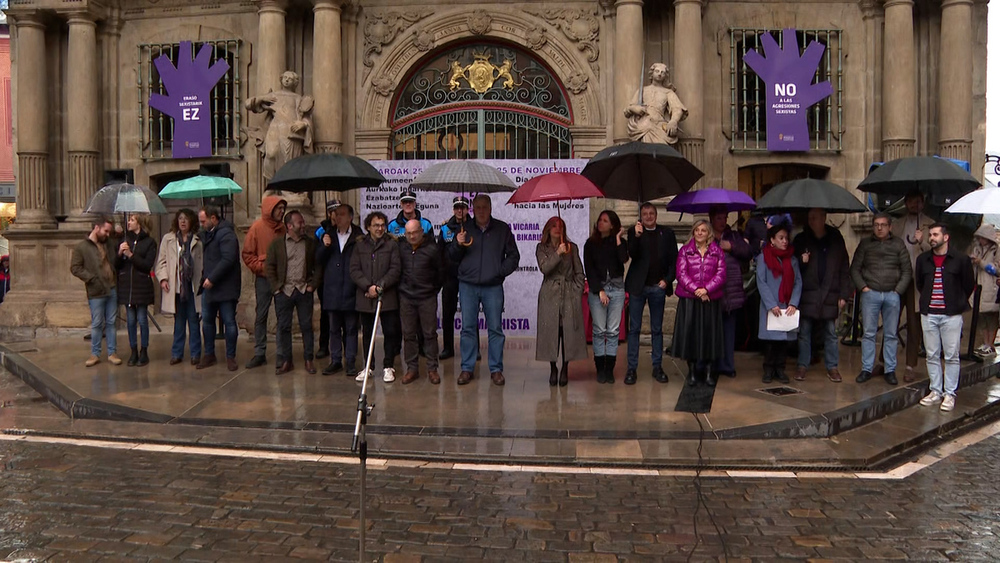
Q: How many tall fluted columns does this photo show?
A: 8